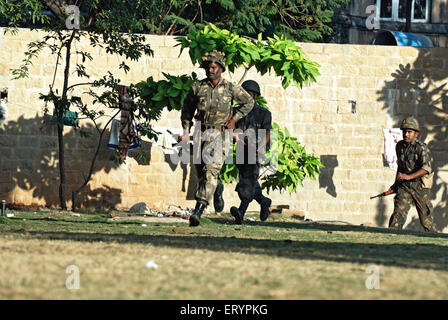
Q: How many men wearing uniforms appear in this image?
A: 3